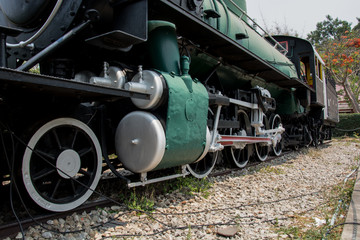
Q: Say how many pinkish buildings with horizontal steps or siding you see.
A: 1